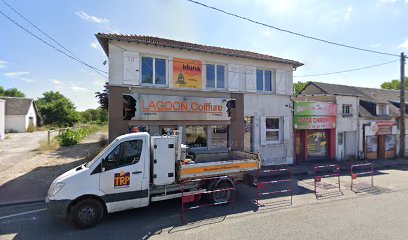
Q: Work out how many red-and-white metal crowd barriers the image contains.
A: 4